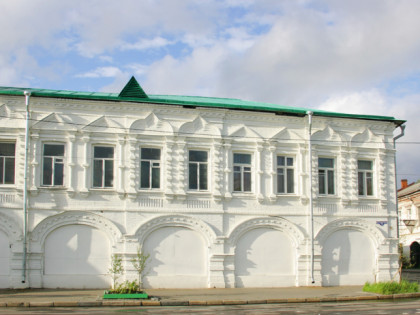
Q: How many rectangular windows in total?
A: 9